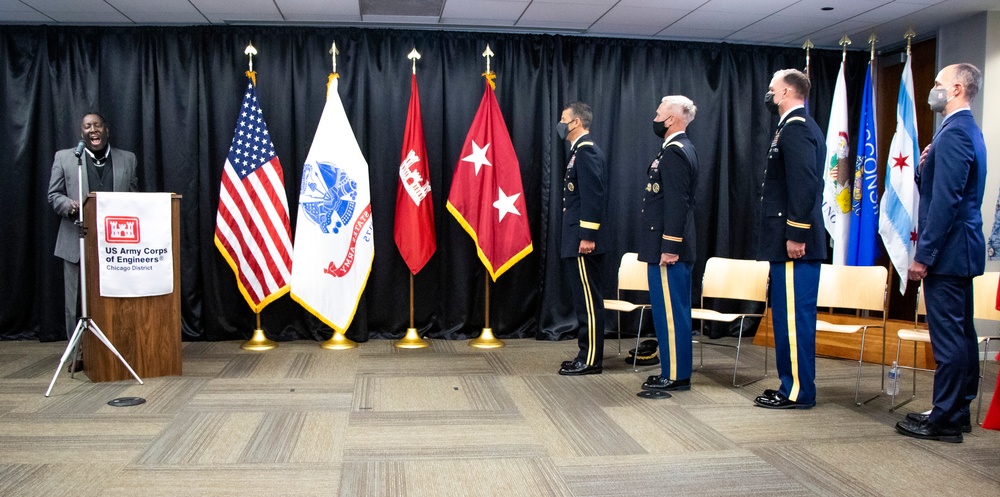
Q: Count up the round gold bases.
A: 4